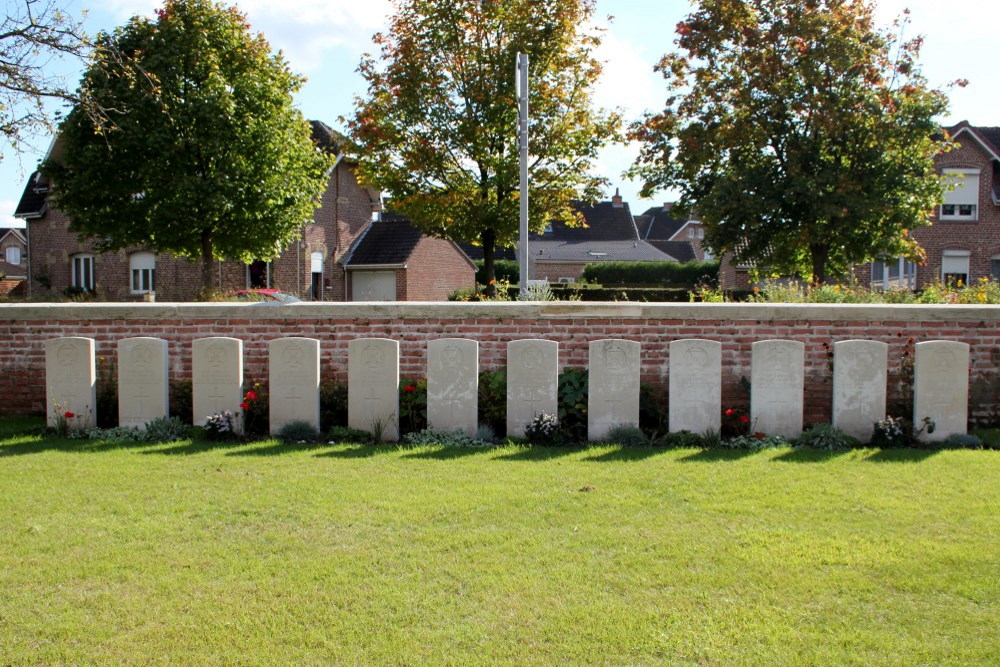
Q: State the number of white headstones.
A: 12